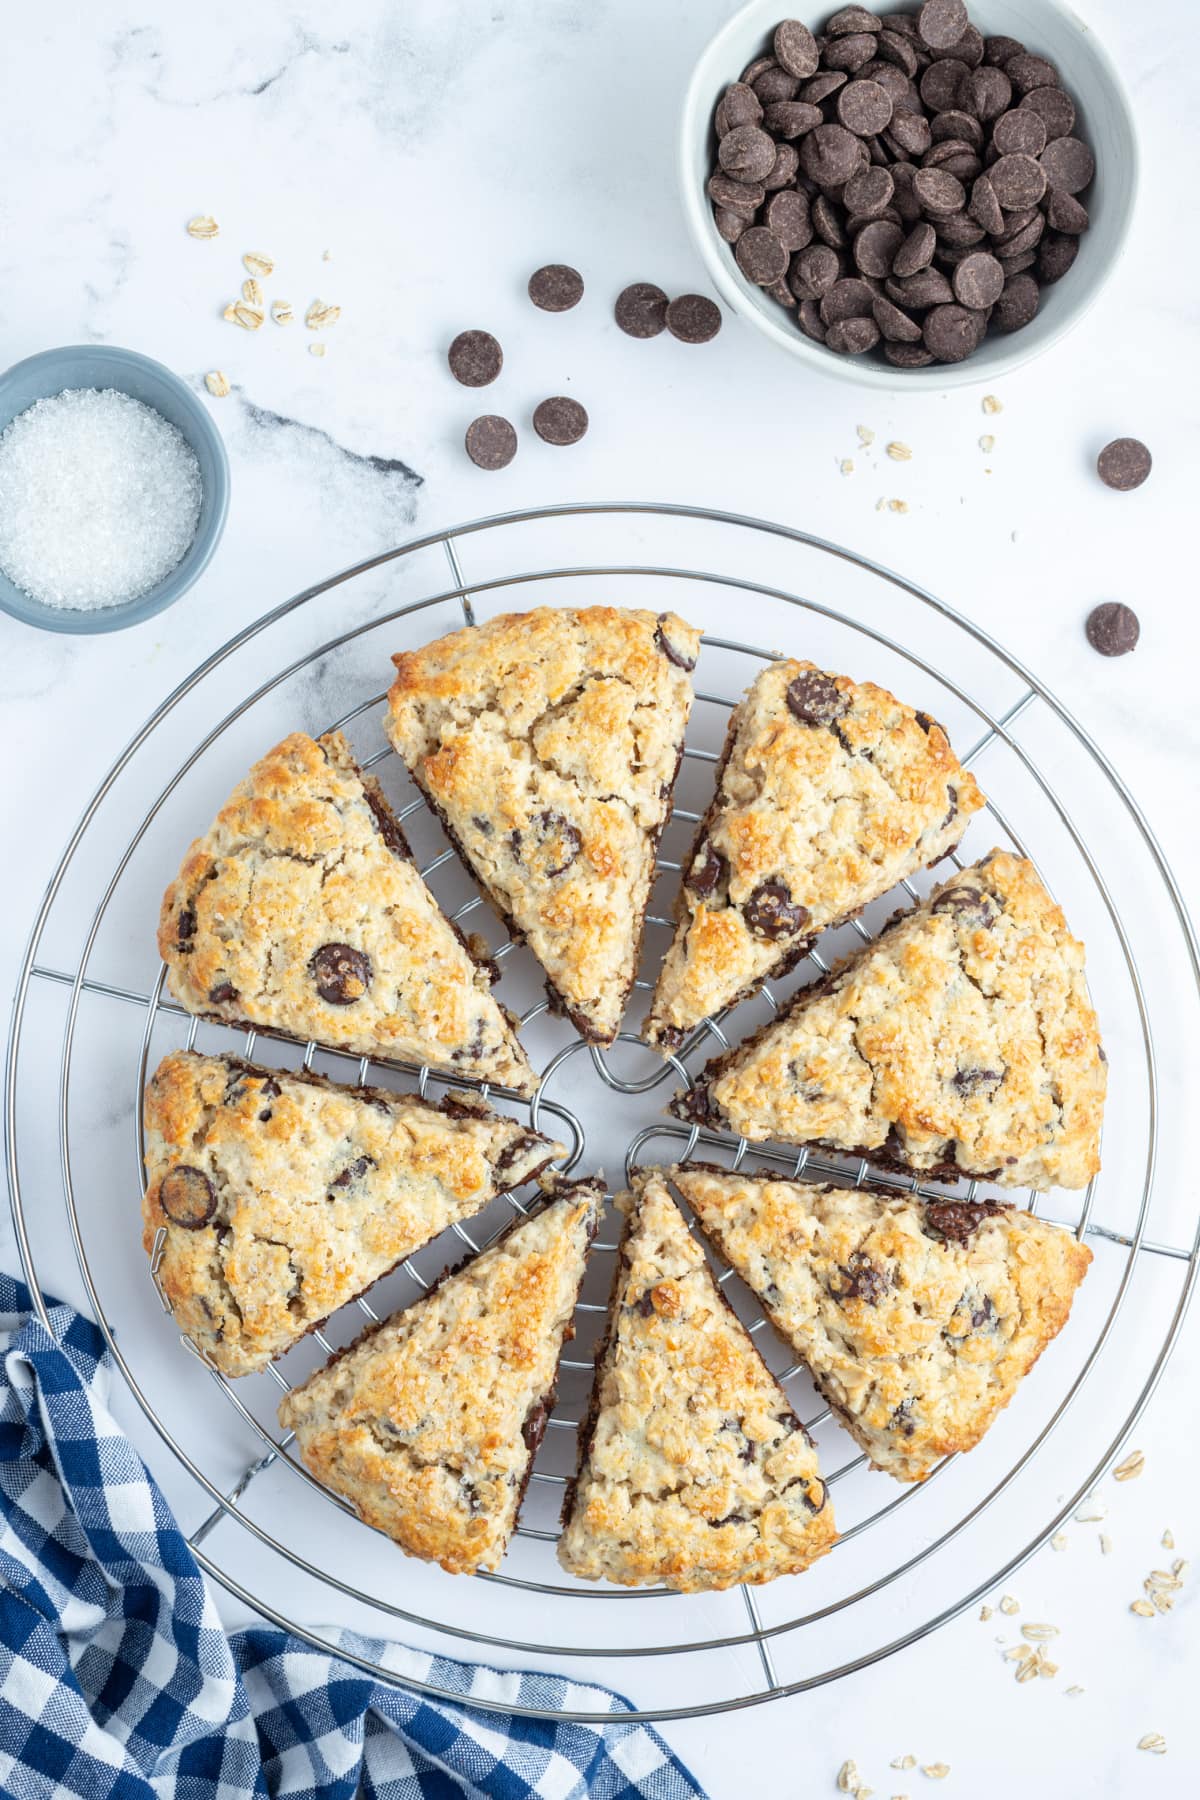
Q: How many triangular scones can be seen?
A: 8